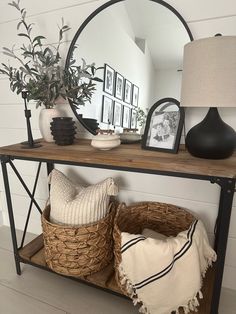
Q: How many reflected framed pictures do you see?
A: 8